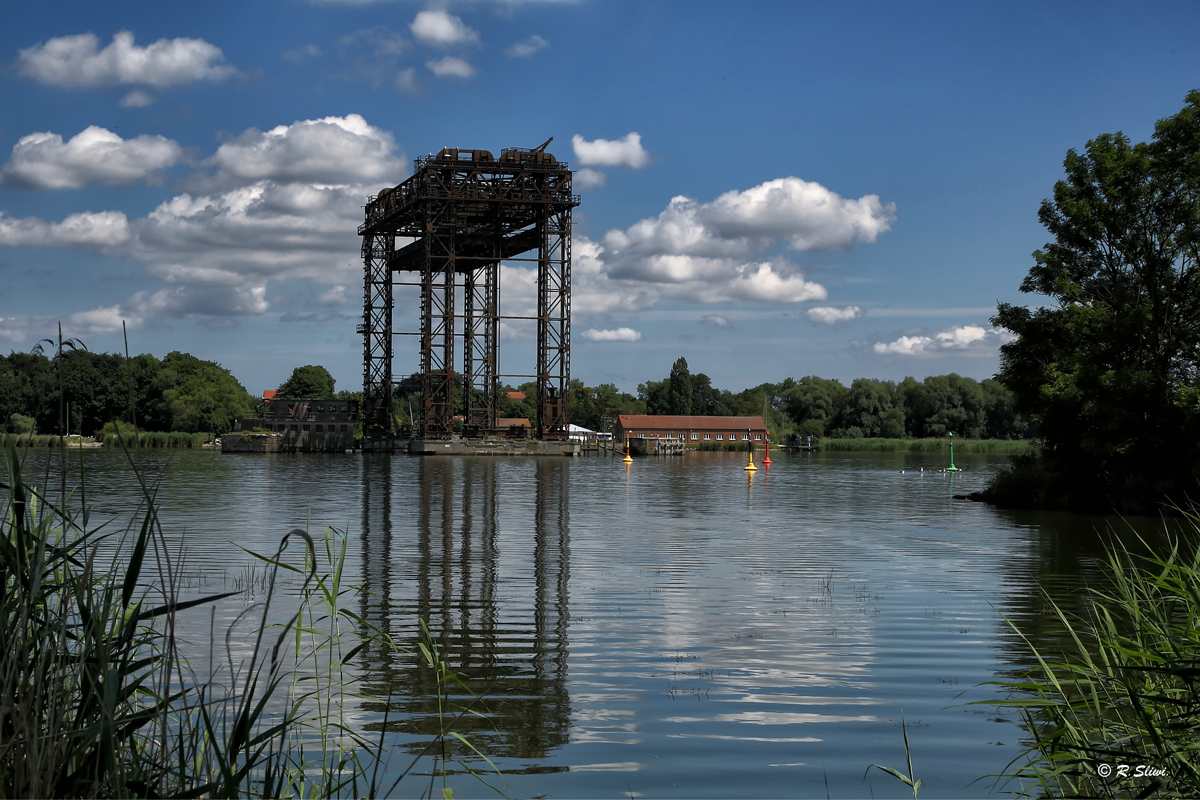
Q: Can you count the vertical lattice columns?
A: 4